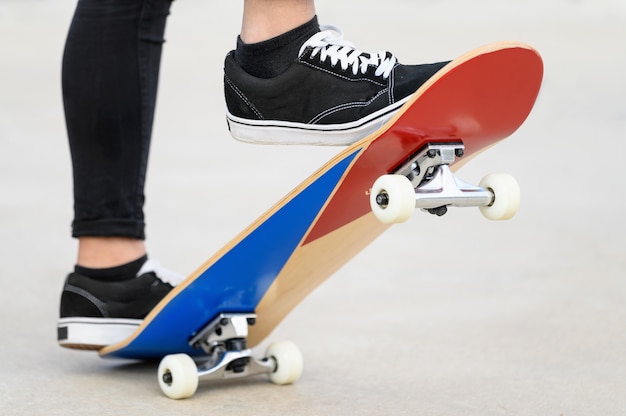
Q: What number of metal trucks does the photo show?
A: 2